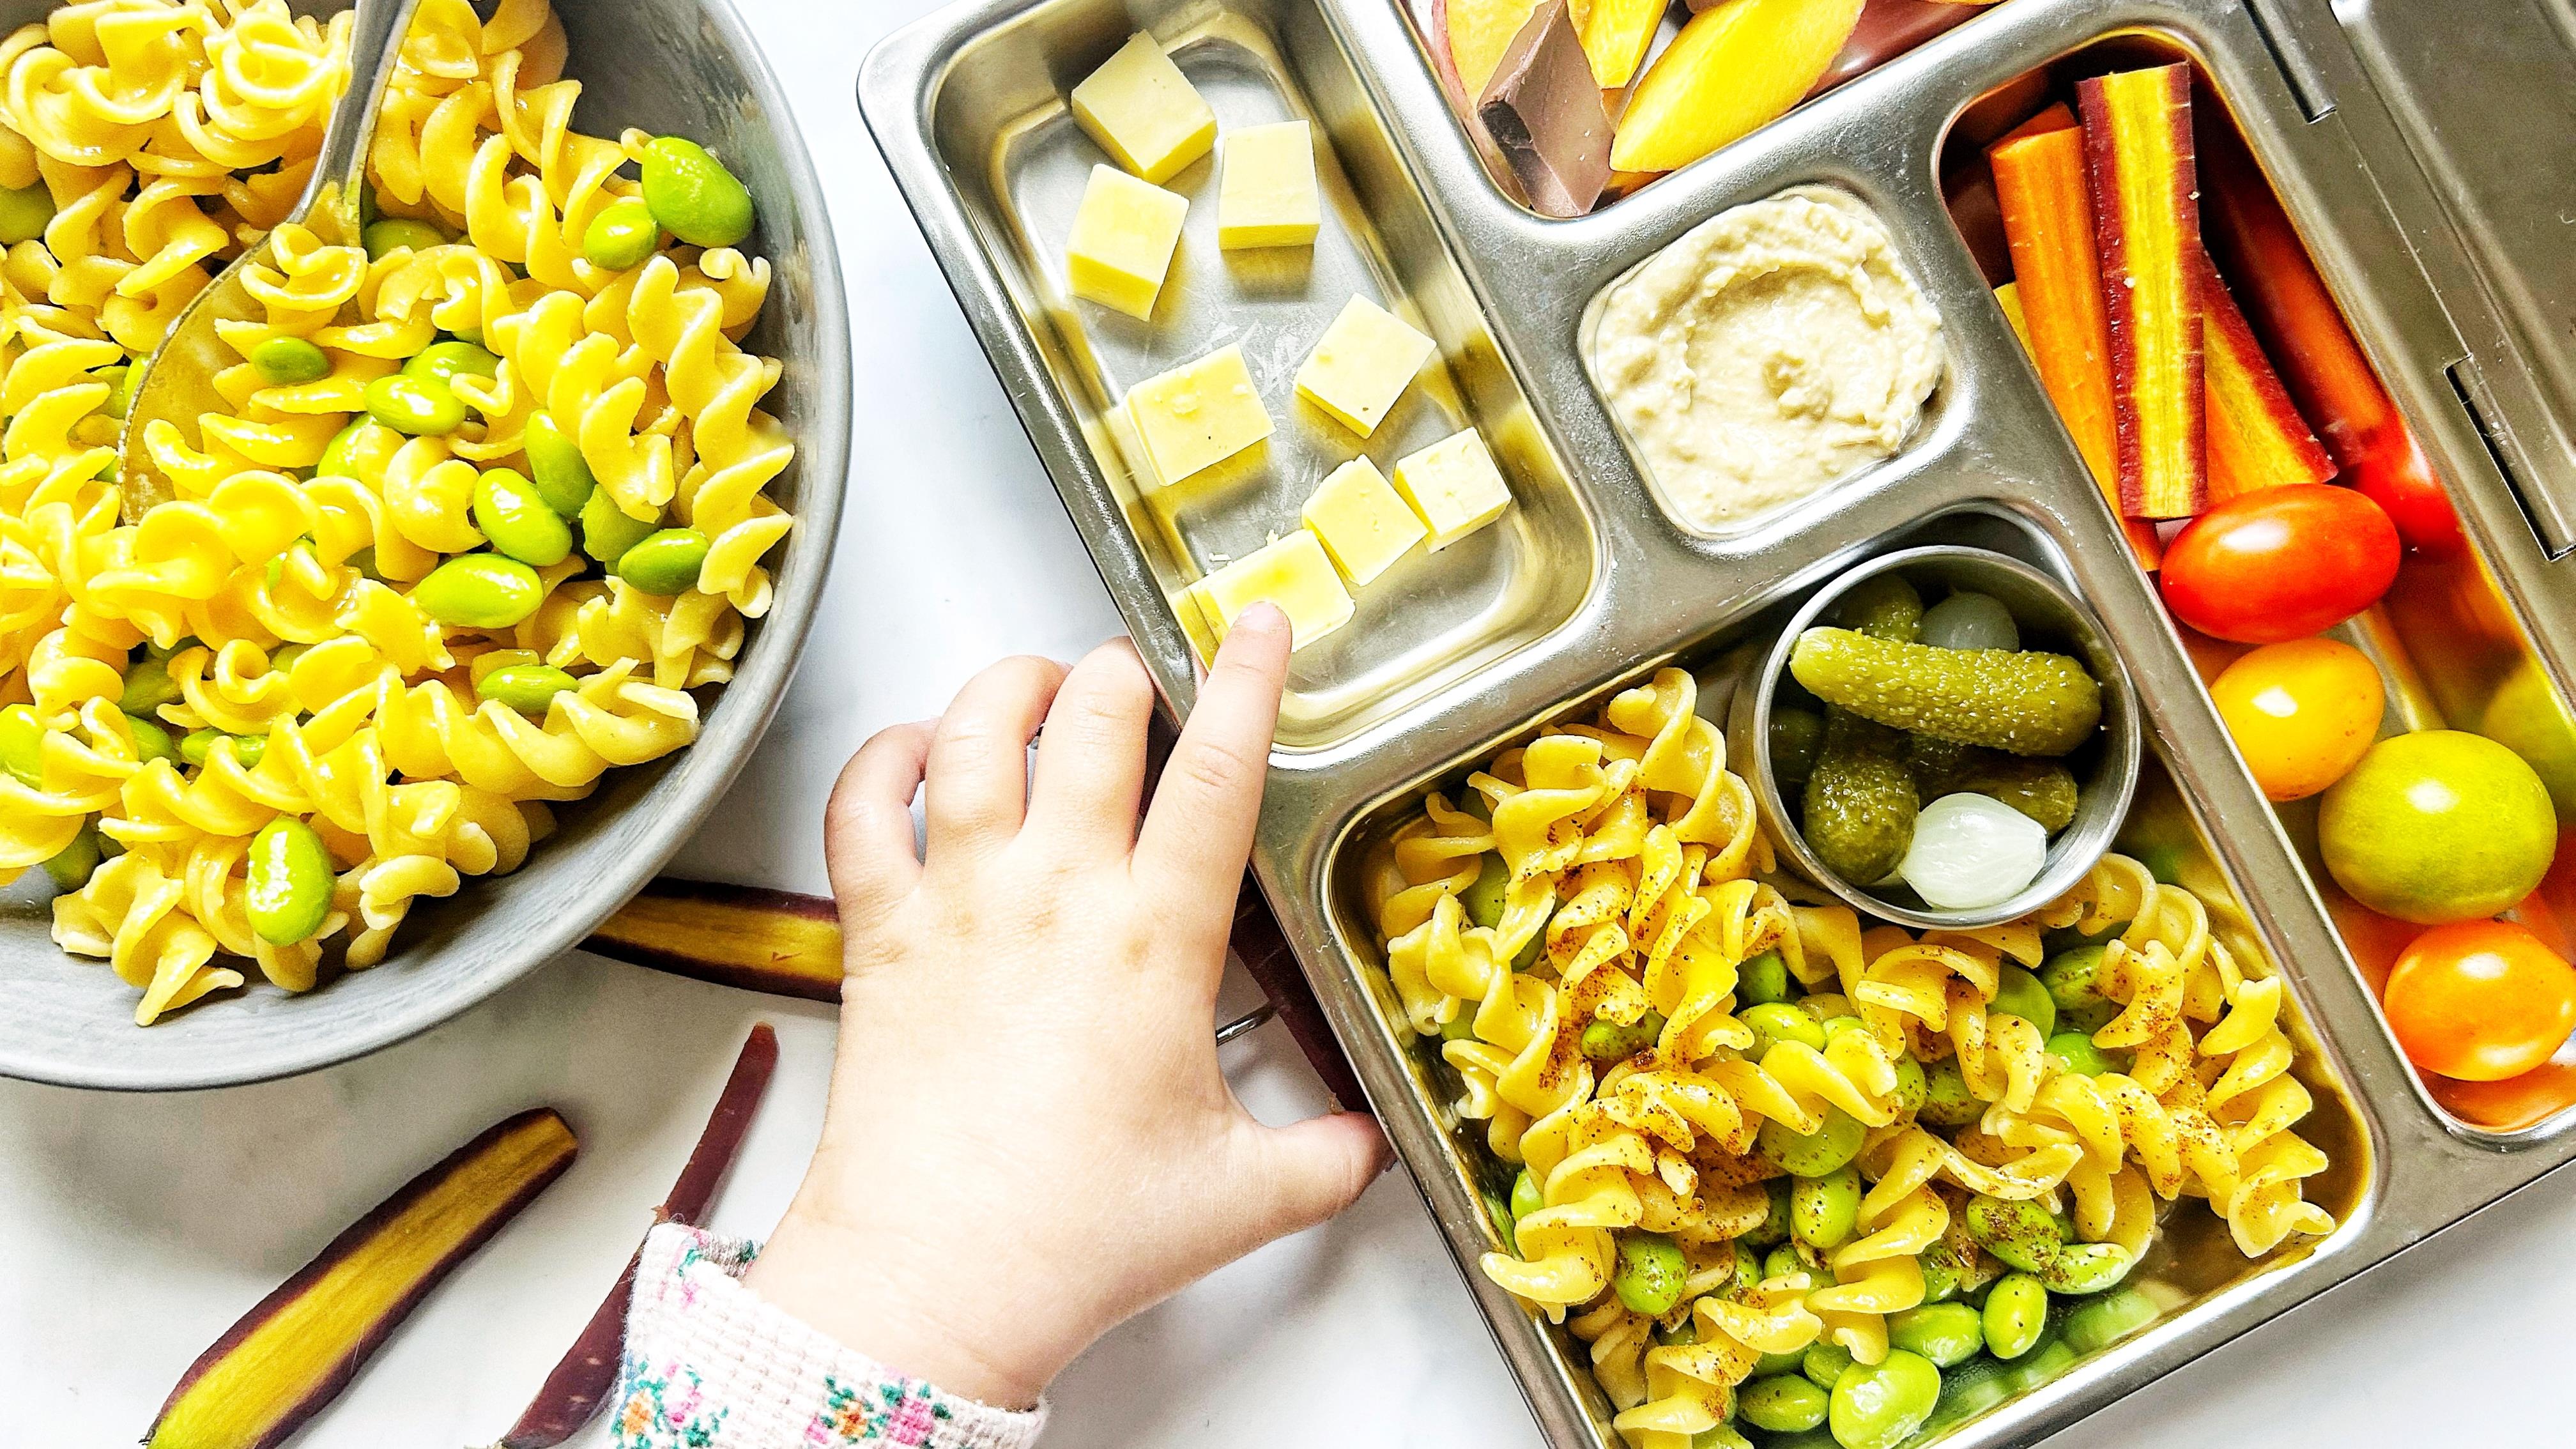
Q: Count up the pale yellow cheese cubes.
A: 8